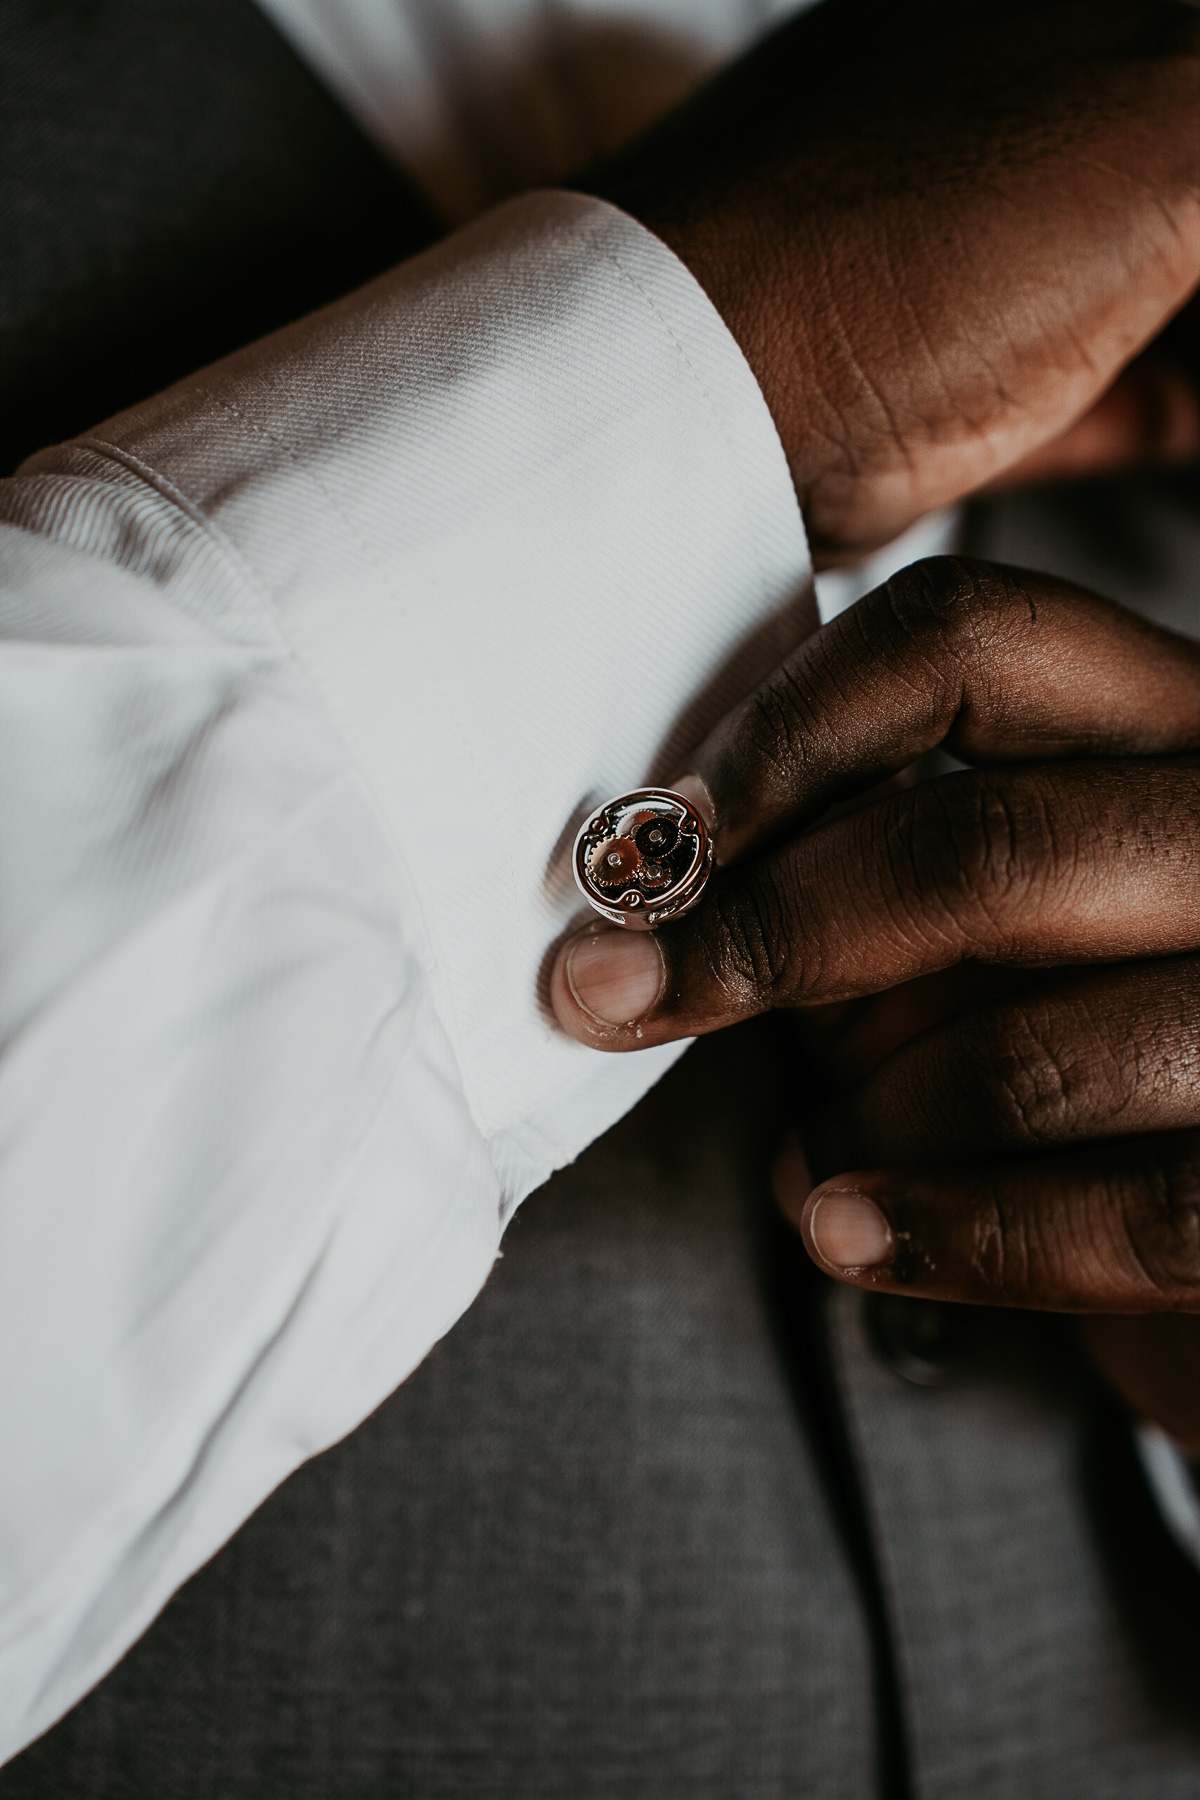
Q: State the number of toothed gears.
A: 4